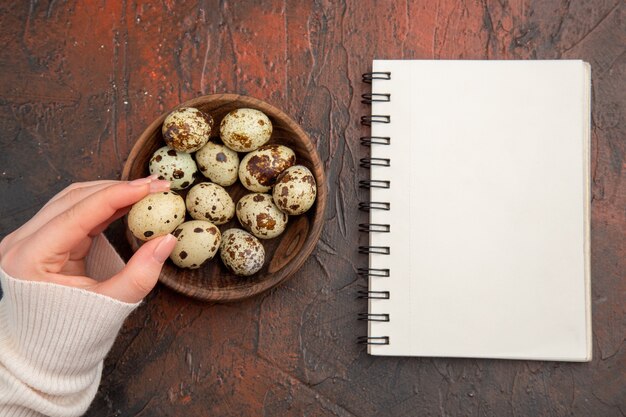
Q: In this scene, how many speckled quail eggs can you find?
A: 11